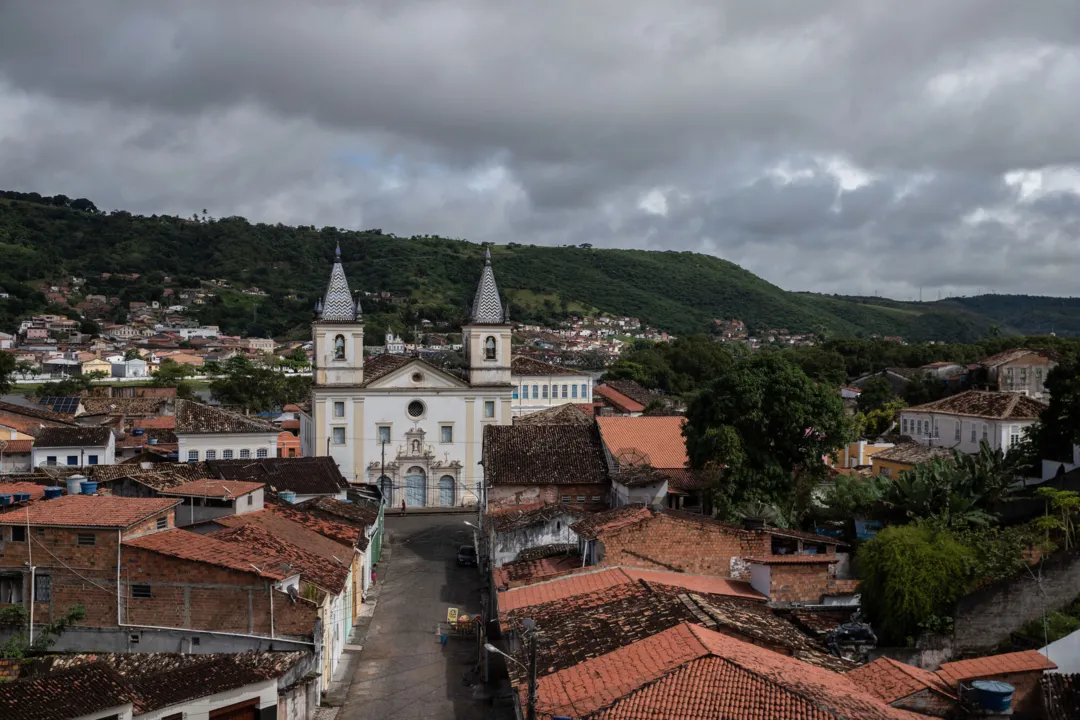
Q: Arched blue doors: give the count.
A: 3